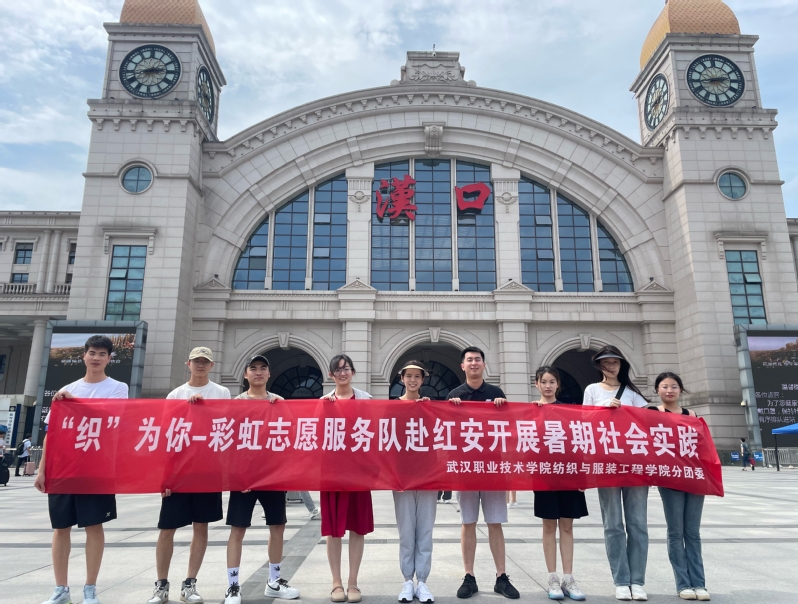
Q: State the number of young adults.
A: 9